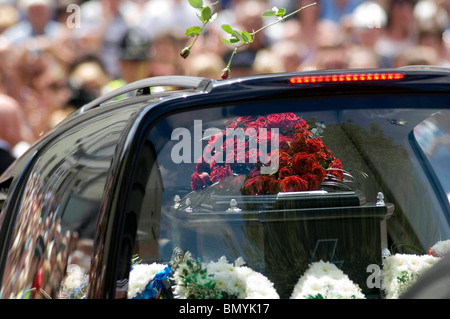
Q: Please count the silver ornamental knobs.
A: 4